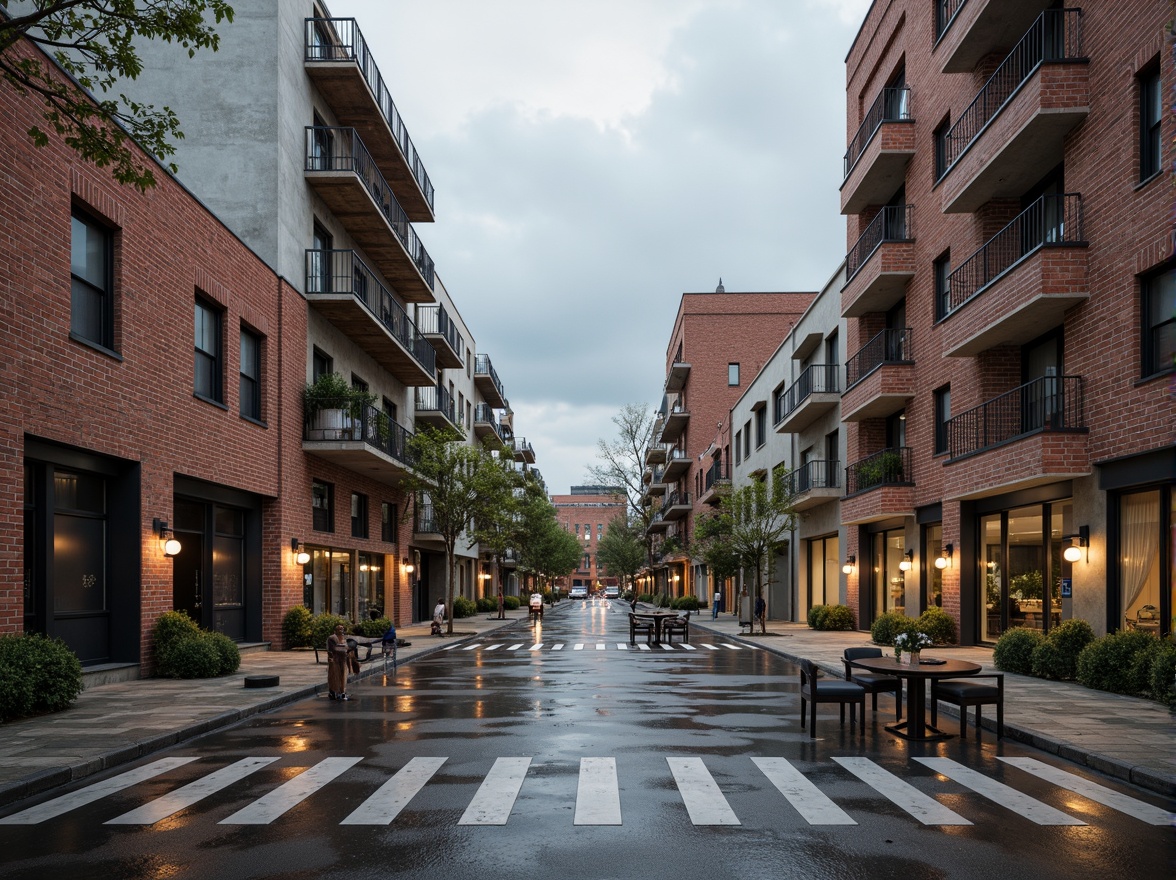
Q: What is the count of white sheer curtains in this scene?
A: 1